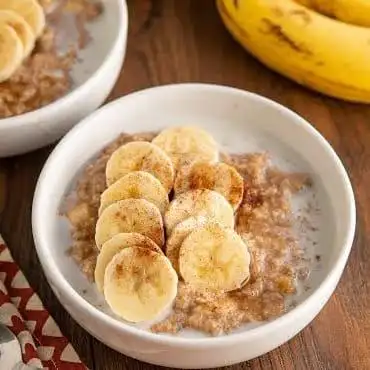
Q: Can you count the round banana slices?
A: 13